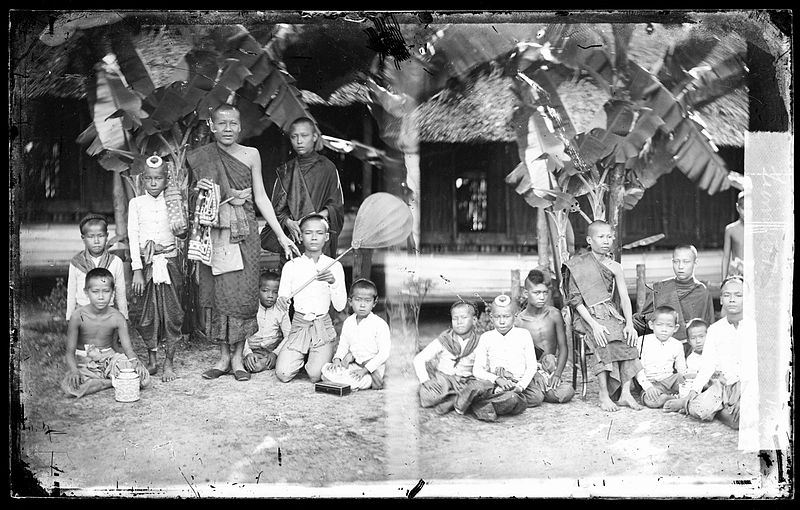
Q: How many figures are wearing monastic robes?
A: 4